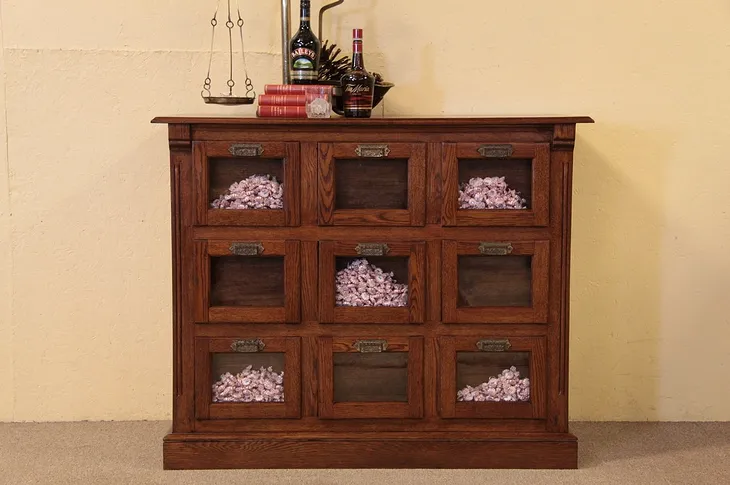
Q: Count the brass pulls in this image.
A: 9